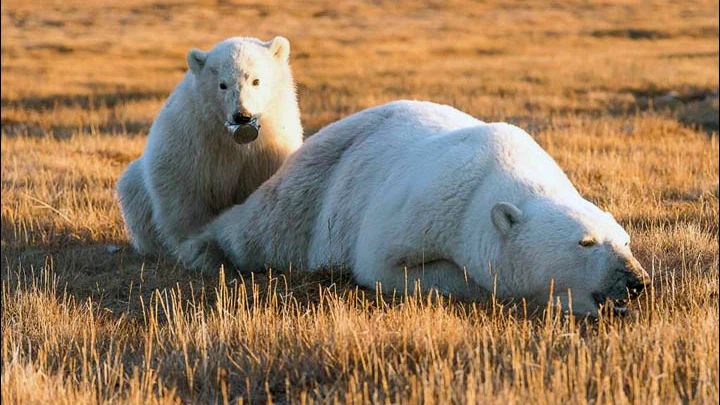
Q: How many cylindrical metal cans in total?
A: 1